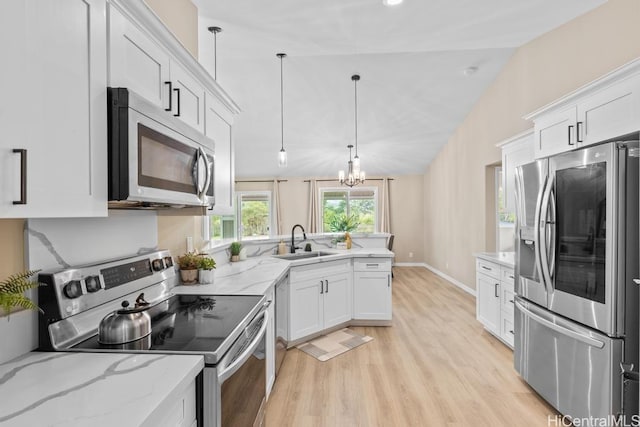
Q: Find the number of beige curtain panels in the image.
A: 3